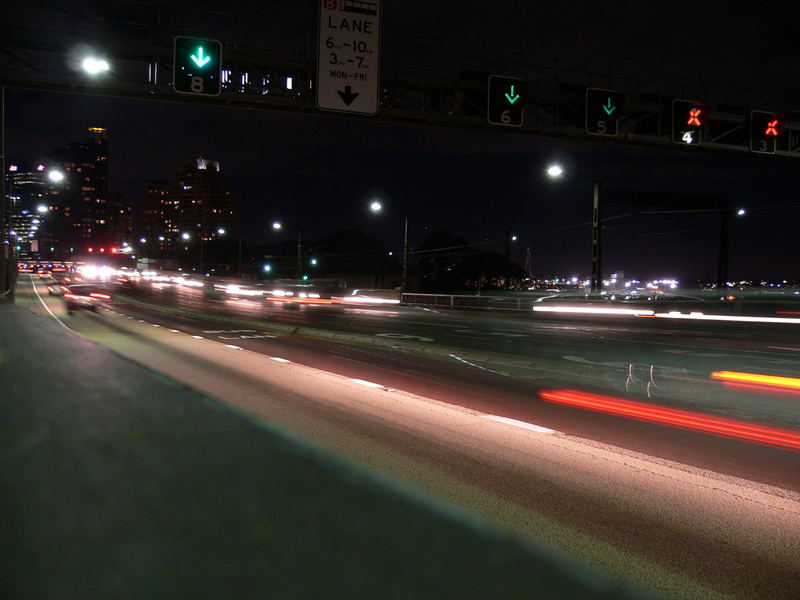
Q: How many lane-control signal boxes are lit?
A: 5